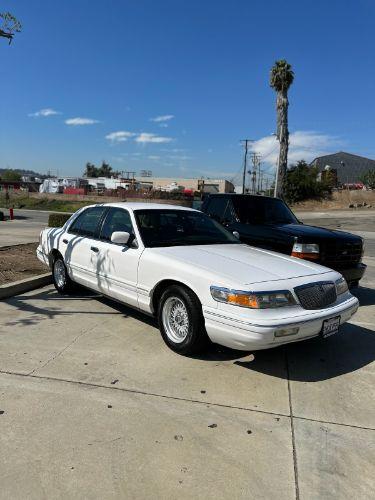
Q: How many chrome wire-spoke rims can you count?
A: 2